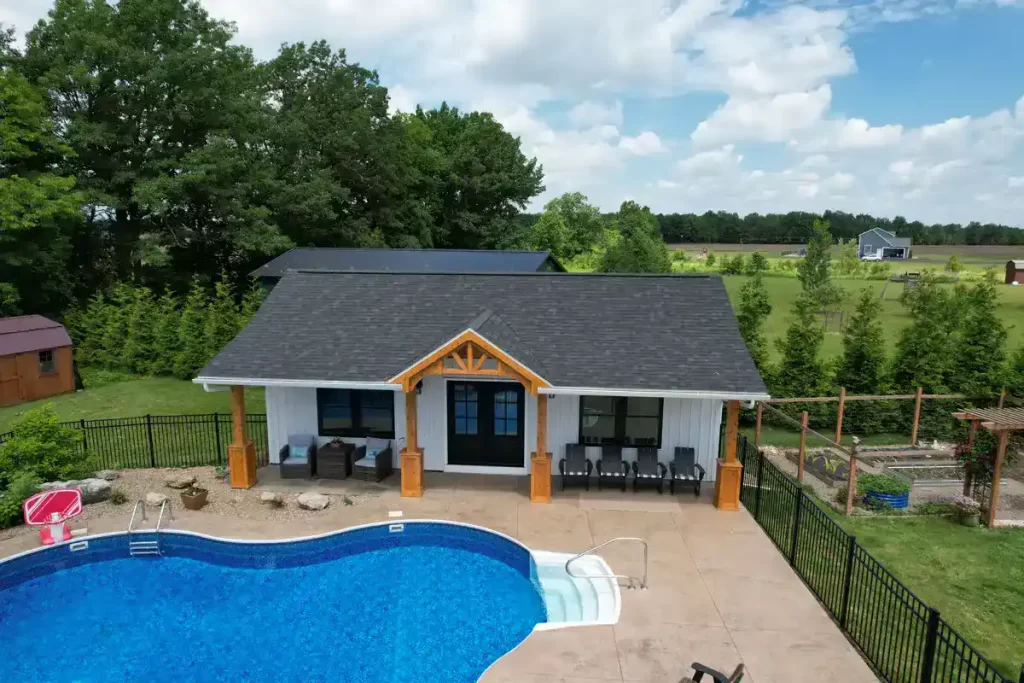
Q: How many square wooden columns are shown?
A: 4